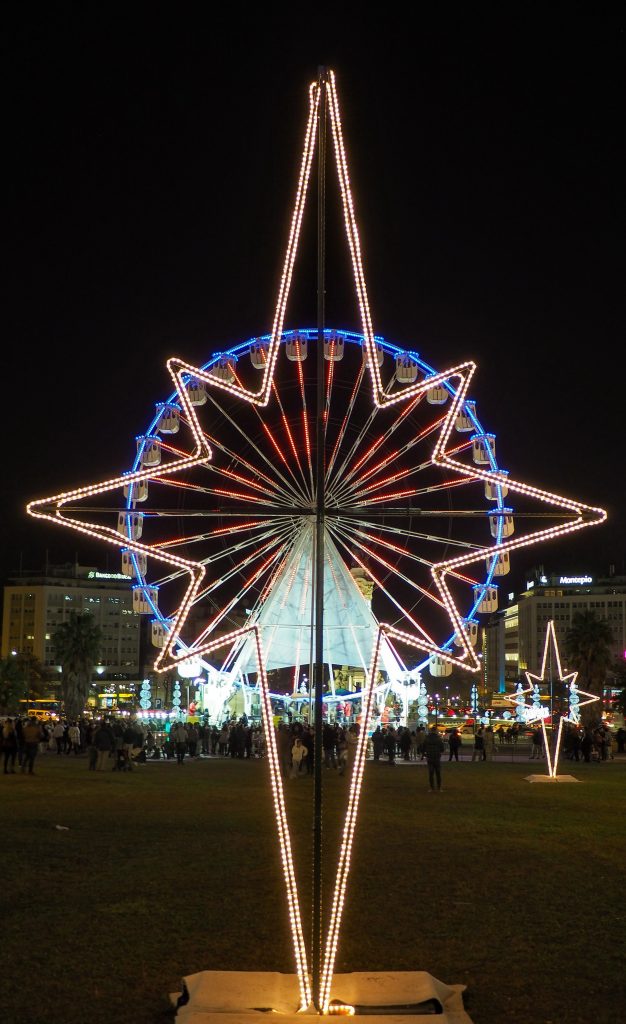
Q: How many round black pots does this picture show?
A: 0